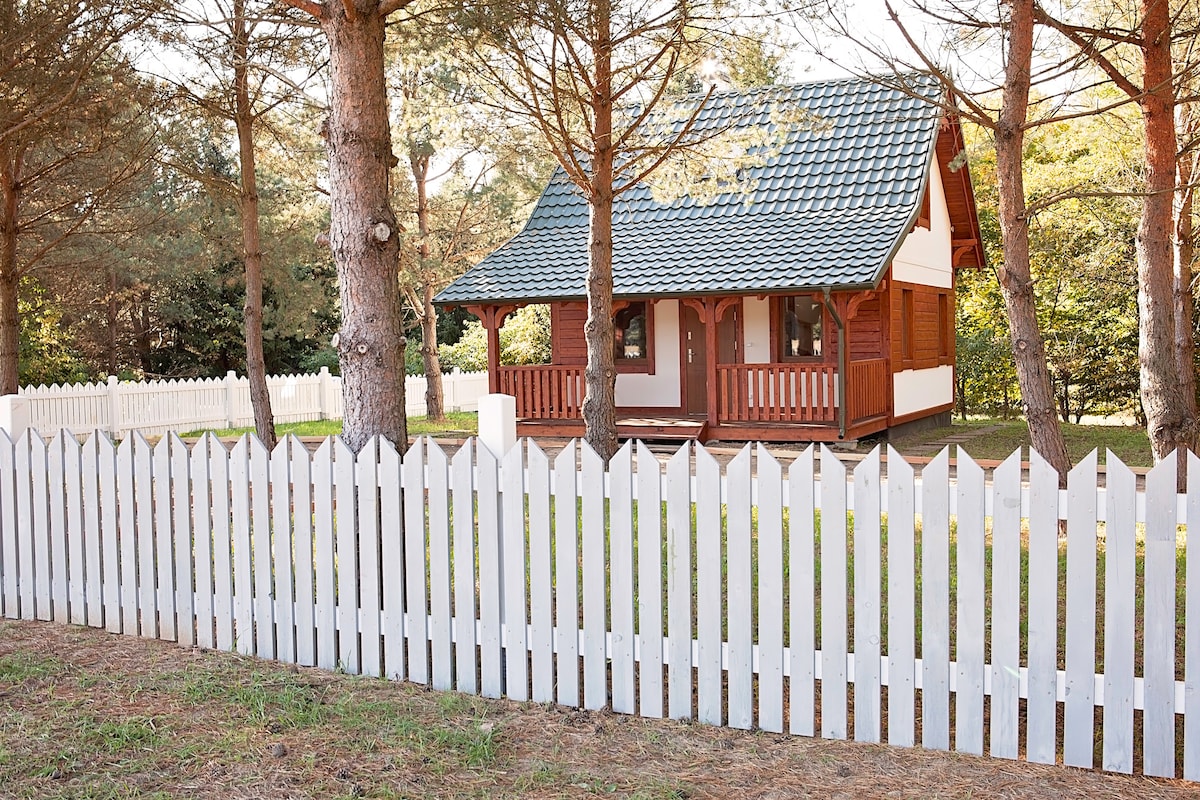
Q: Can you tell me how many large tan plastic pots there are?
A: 0